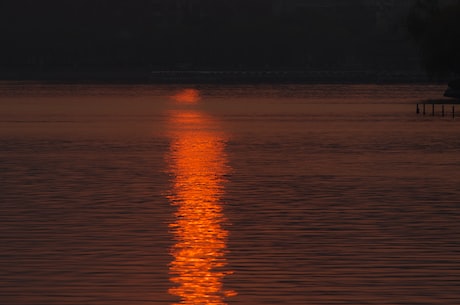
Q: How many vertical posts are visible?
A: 5